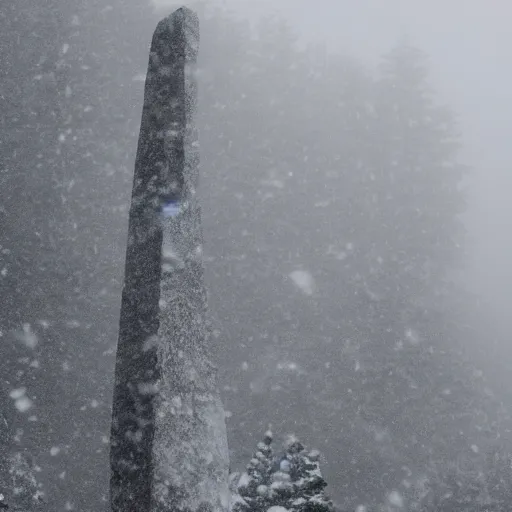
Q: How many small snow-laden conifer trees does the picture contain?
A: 2